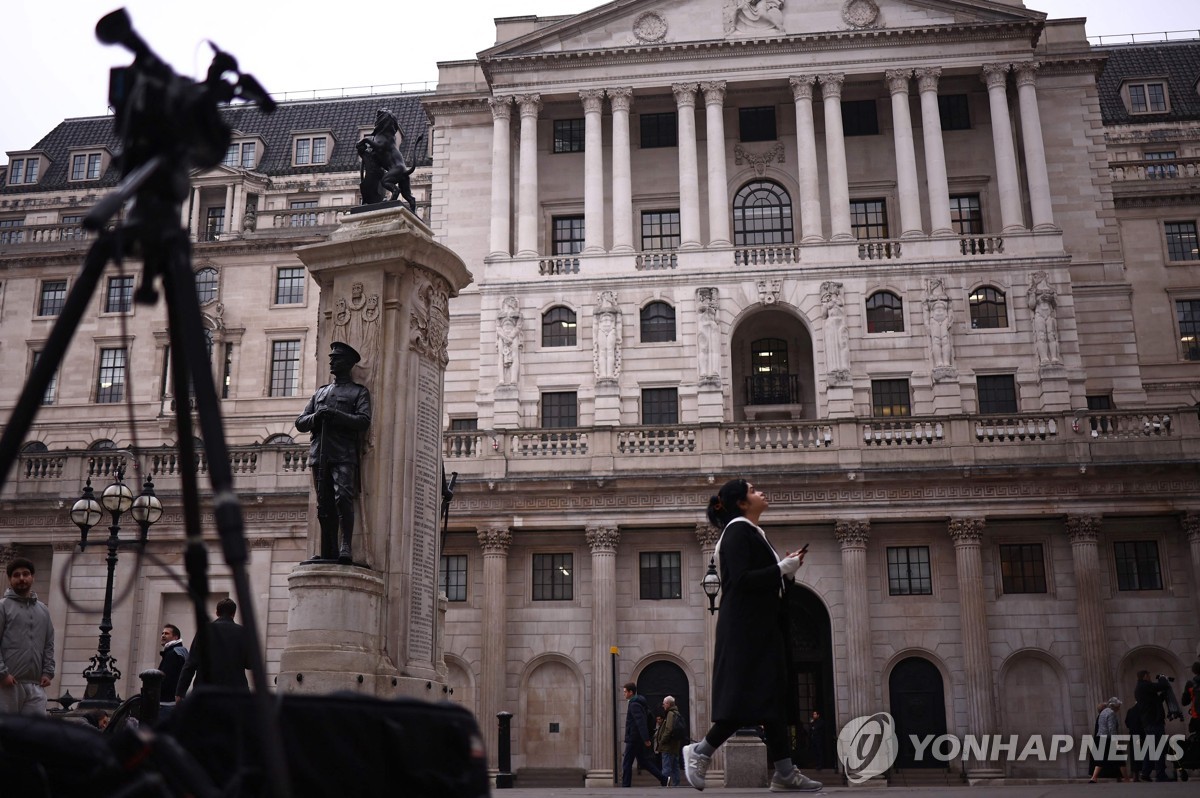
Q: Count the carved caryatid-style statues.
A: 6